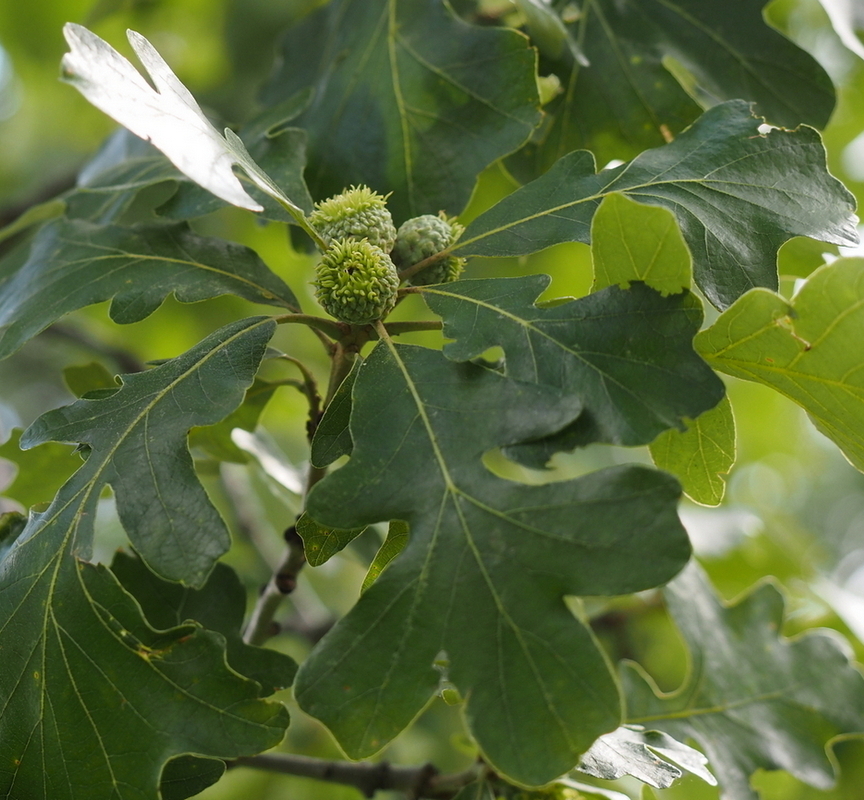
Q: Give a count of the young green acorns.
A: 3